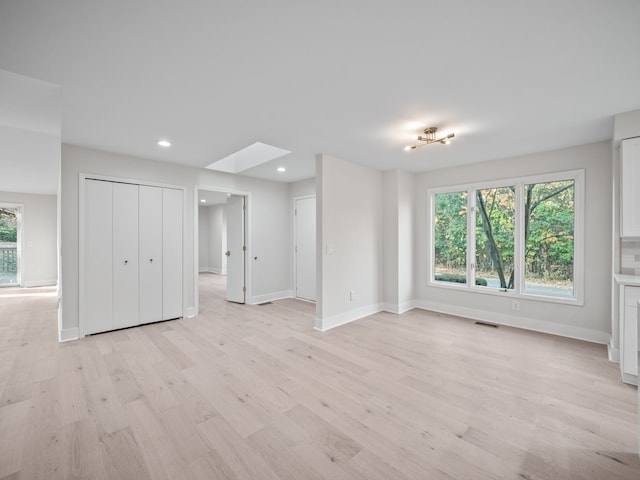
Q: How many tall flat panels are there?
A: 4